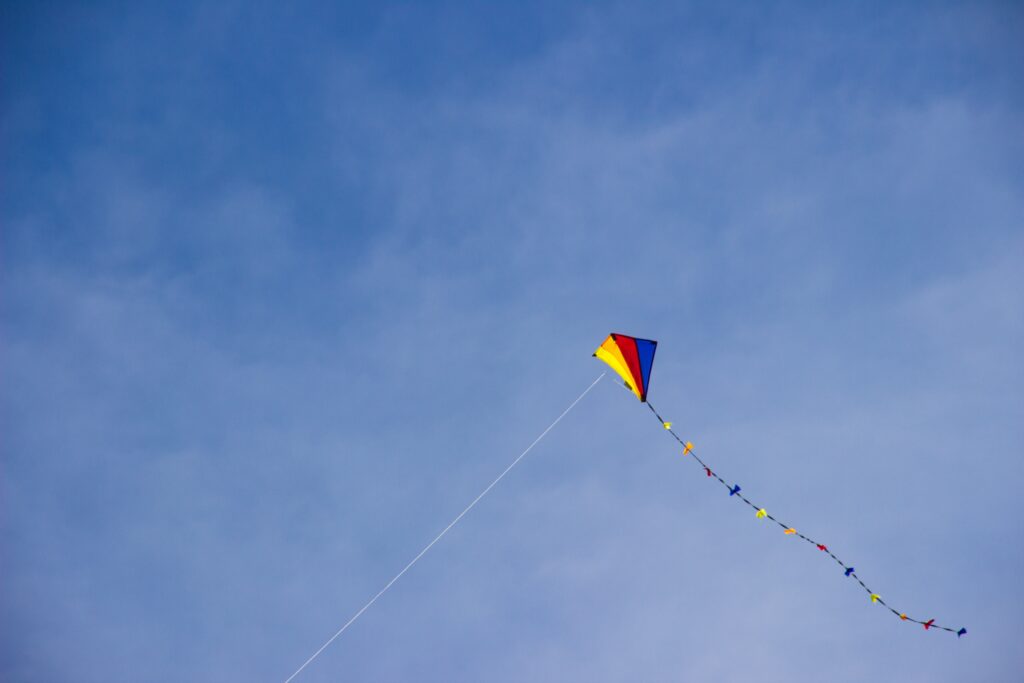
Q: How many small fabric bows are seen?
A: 12